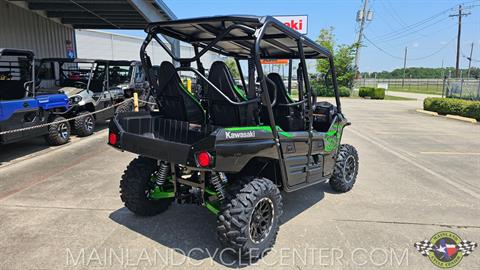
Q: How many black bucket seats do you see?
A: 3